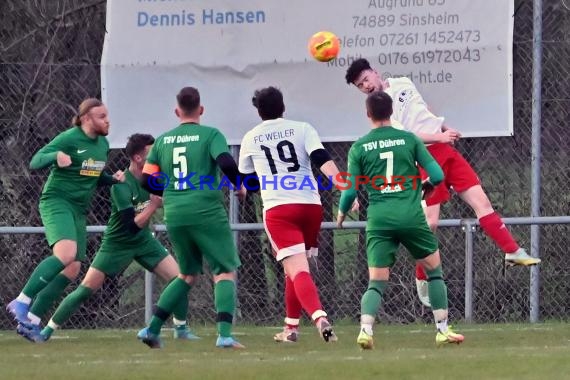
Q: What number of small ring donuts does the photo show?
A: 0